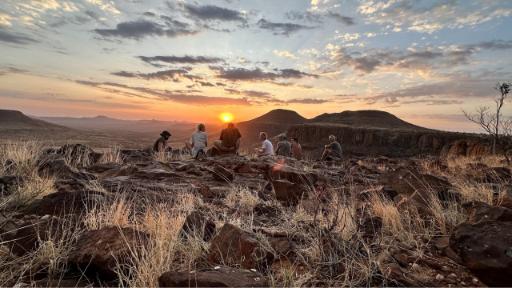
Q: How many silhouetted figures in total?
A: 7